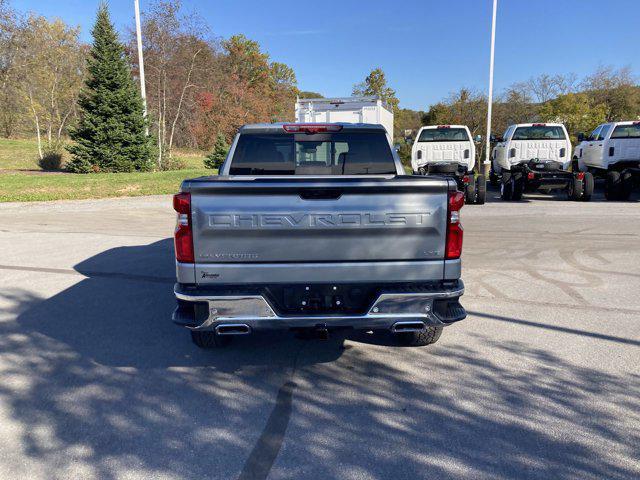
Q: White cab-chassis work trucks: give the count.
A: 3